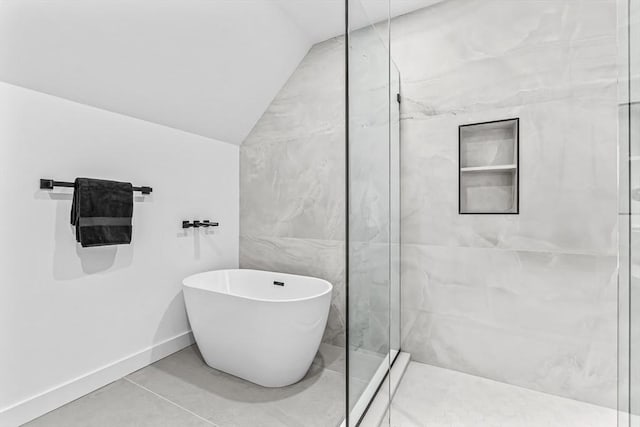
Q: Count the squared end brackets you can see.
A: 2